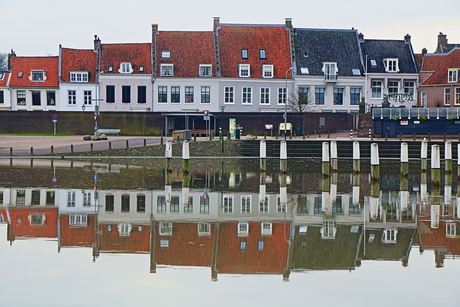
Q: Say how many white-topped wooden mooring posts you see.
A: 13